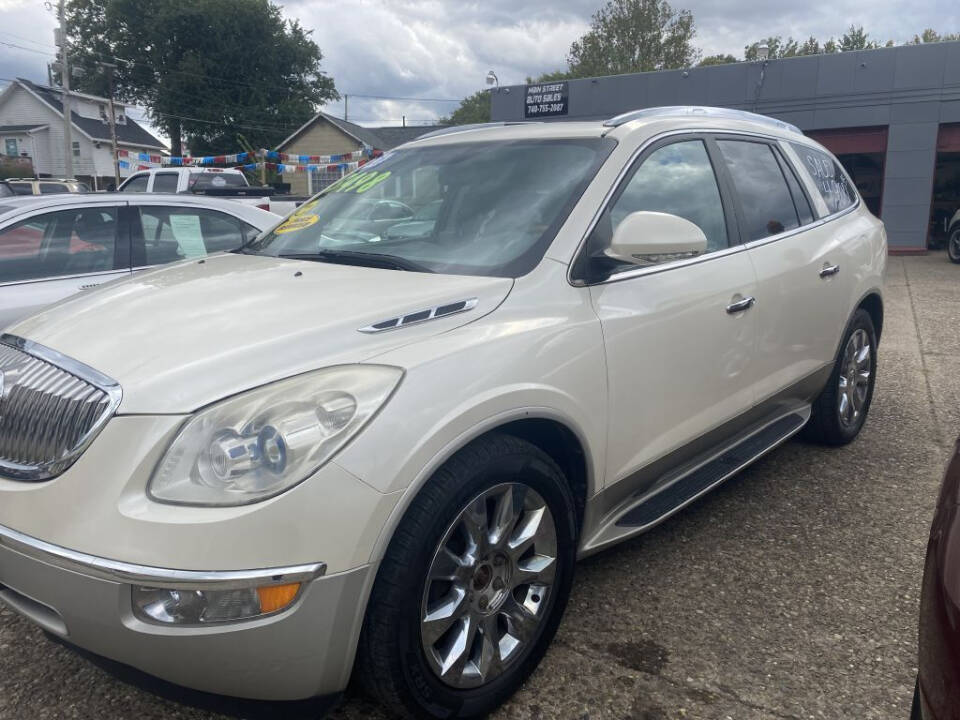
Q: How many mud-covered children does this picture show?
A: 0